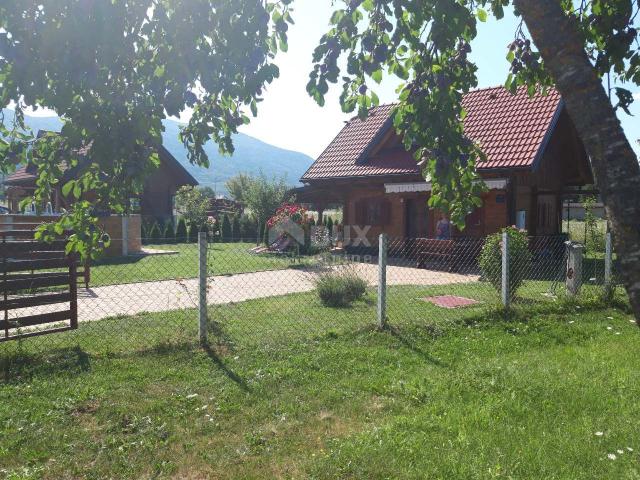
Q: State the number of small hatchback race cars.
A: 0